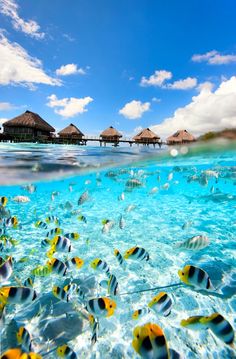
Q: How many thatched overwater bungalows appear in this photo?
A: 5